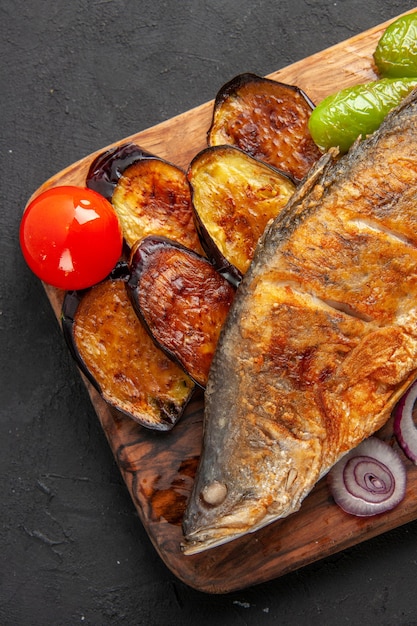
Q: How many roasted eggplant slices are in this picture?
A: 5